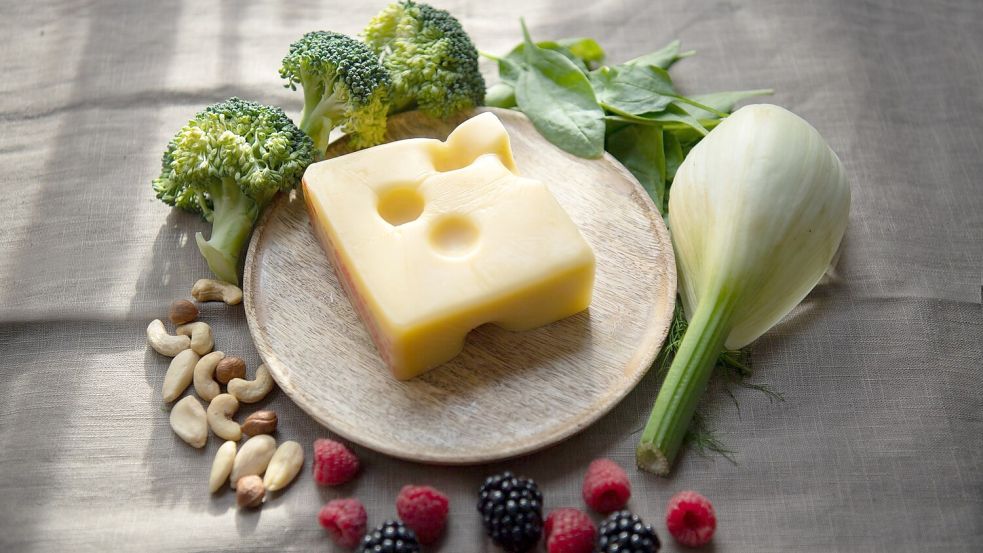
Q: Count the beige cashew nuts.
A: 6